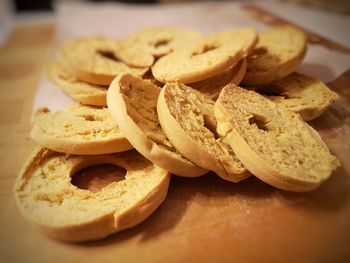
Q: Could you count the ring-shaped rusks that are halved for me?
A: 12